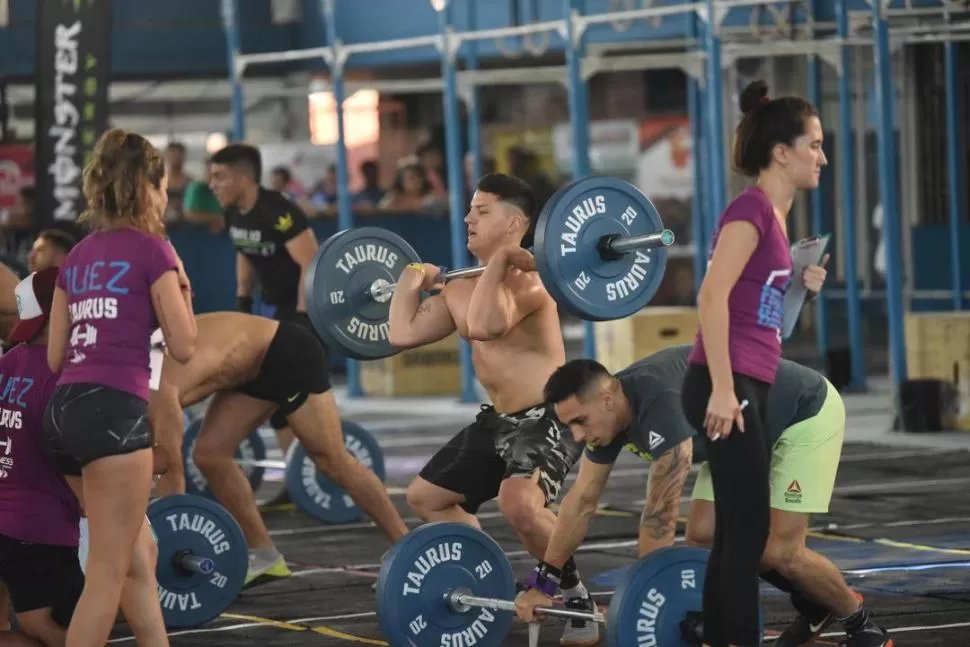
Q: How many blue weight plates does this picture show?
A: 7